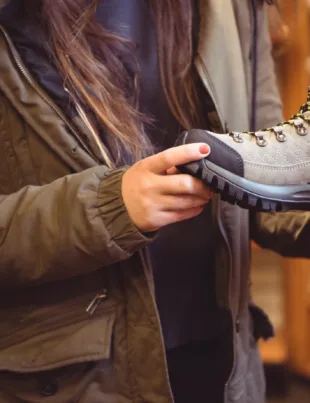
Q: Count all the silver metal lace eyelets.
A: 4